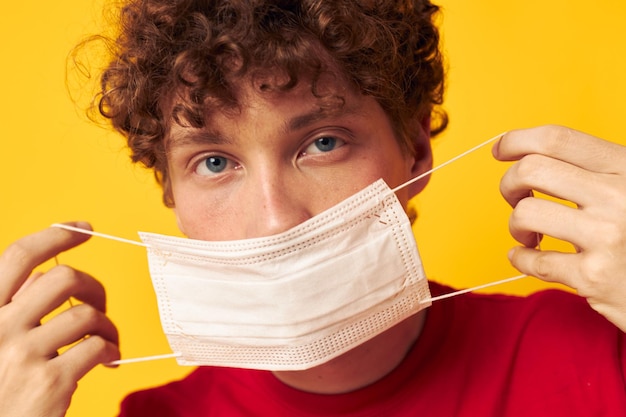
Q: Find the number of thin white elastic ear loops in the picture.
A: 2